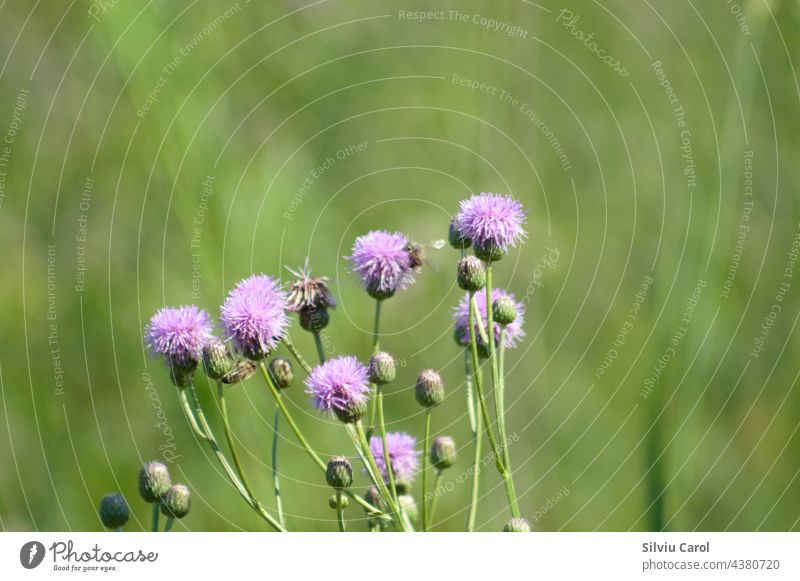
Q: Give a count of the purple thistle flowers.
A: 7